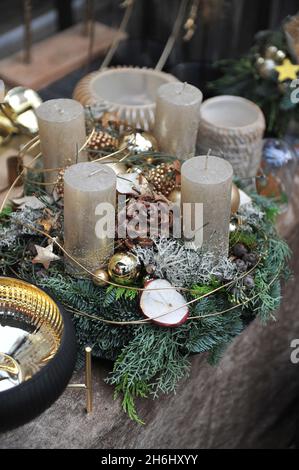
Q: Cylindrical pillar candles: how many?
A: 4